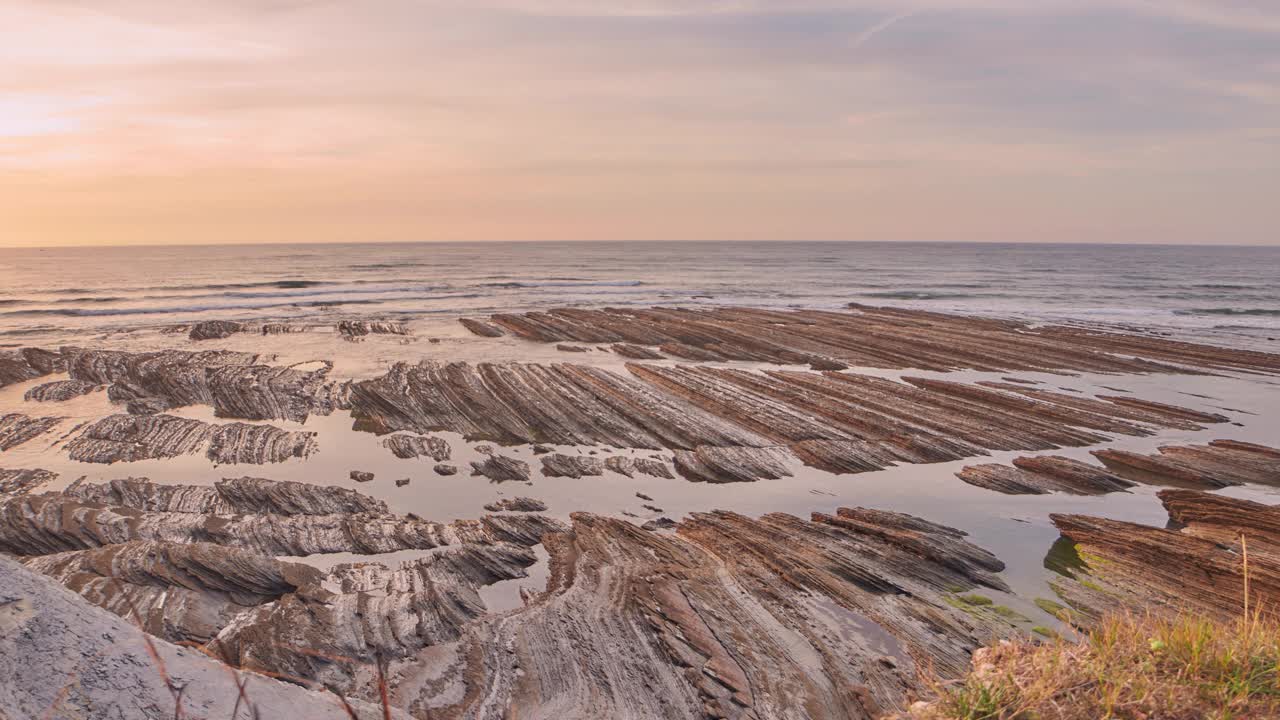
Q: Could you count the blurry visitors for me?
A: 0